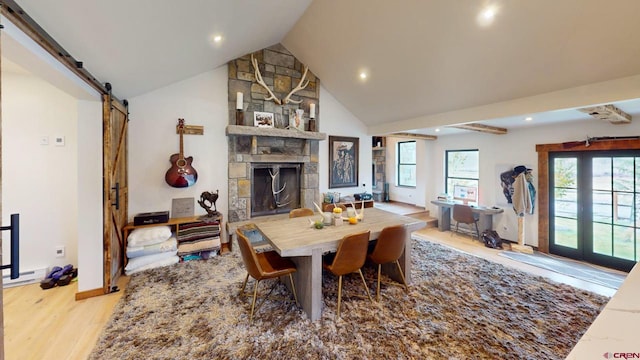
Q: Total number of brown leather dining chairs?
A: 5